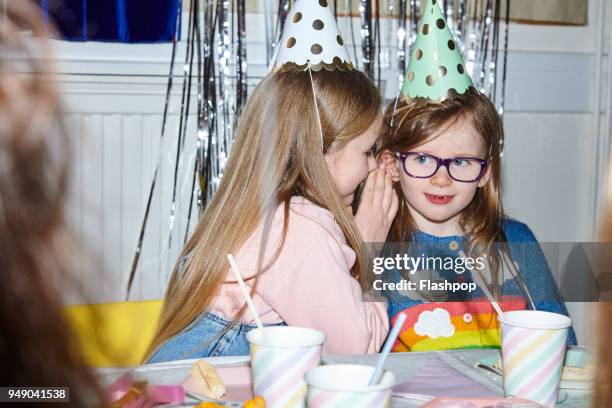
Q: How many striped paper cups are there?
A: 3